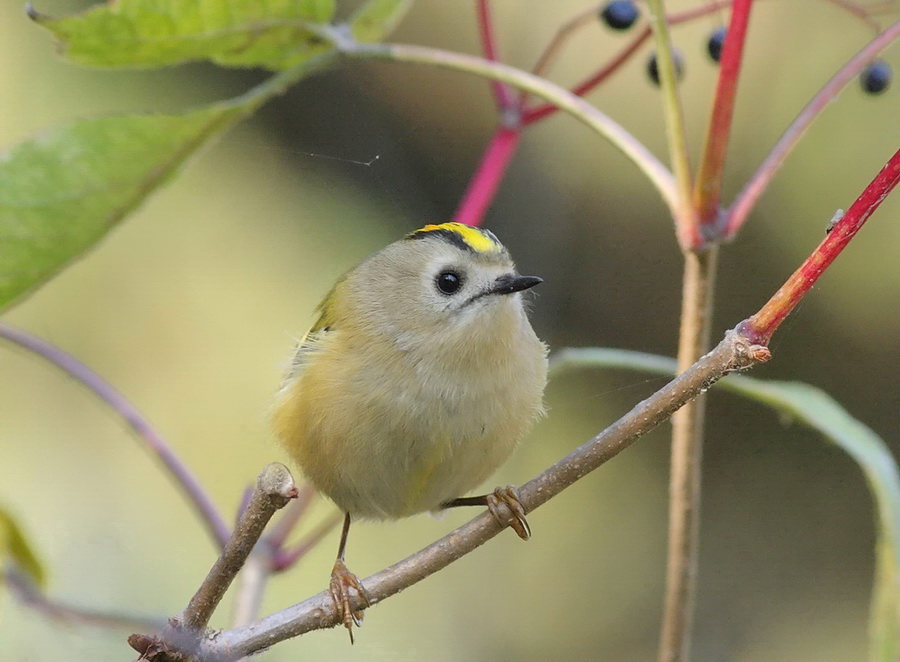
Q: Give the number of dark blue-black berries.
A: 4